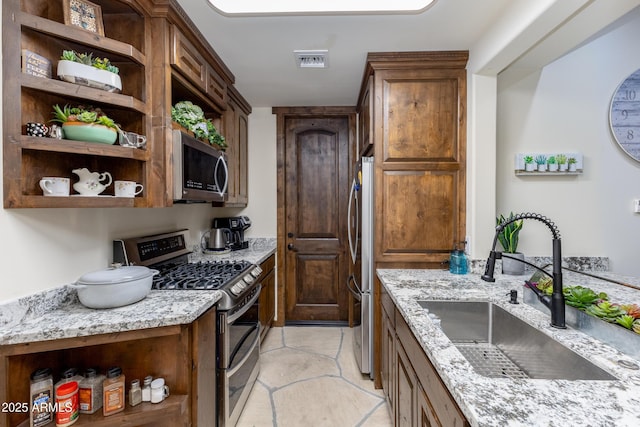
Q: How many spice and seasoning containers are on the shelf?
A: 8